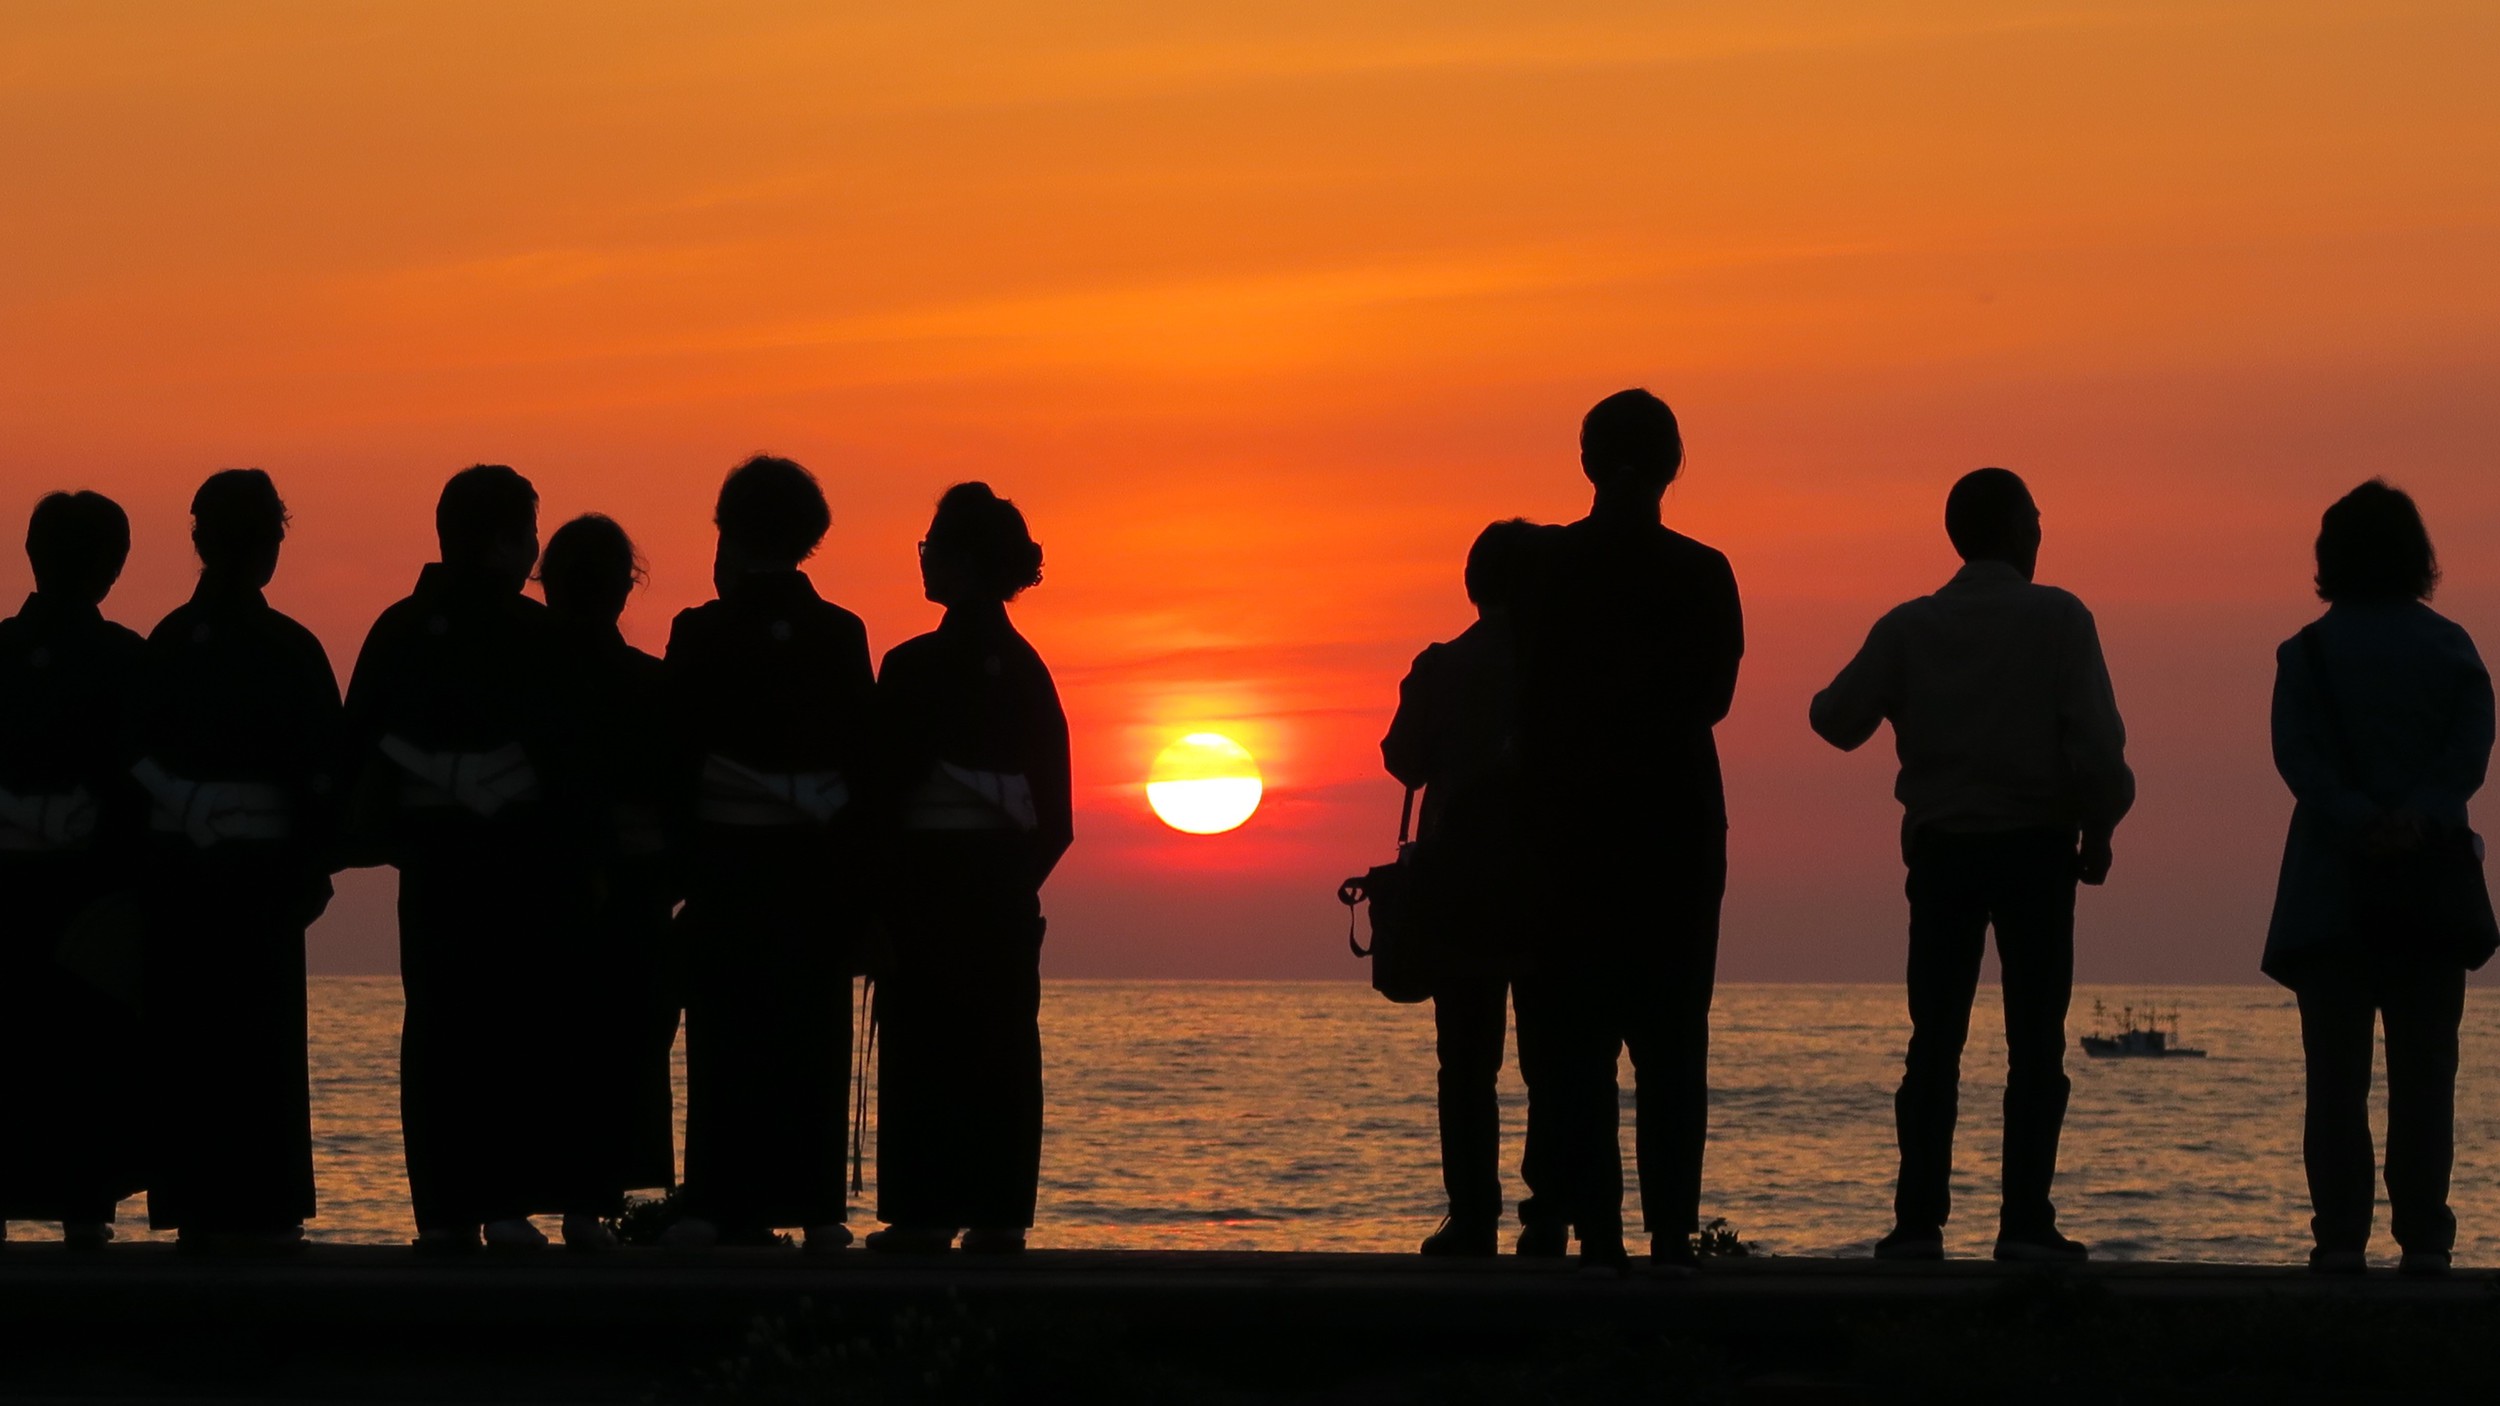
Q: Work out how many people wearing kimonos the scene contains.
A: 6